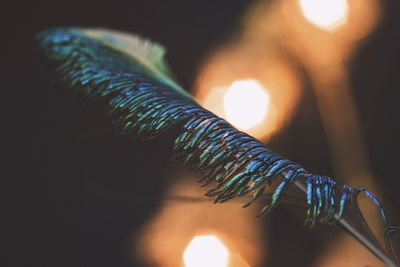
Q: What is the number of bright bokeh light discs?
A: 3